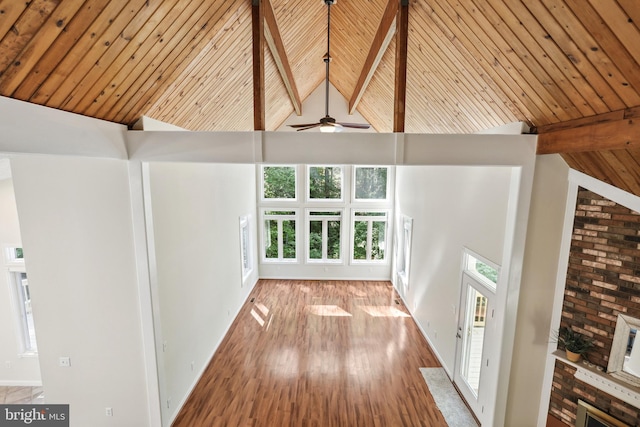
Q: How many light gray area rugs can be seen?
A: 1